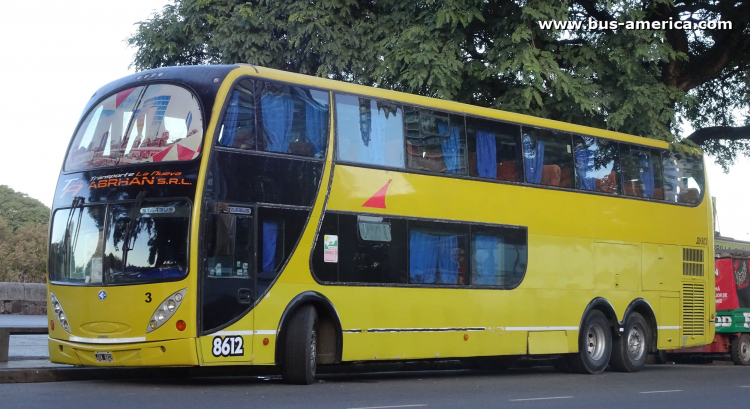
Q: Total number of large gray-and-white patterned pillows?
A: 0